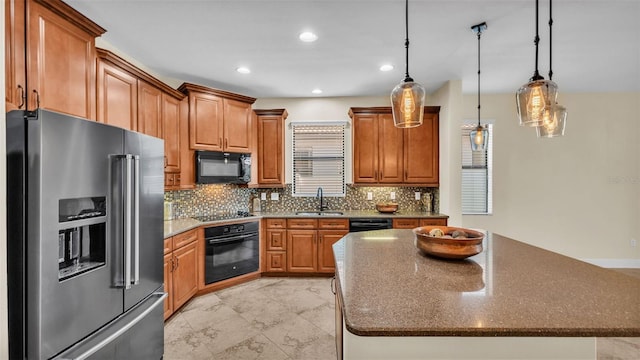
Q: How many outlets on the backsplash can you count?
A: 5